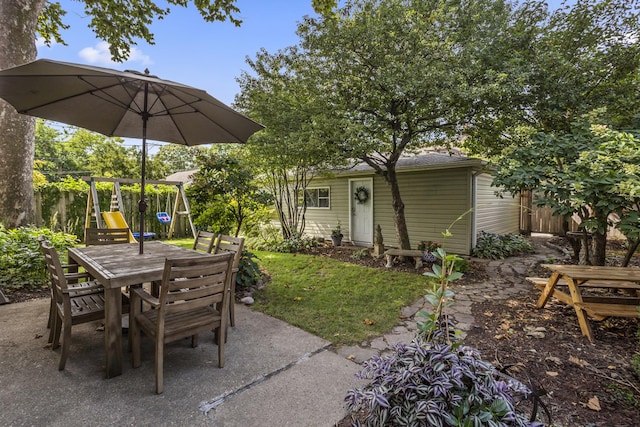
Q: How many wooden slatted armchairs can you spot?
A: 6